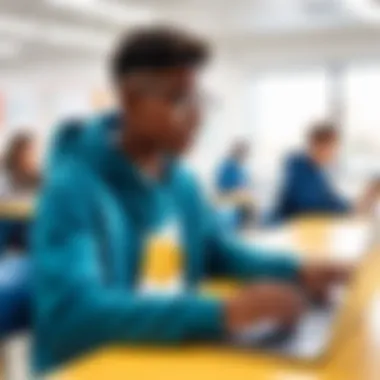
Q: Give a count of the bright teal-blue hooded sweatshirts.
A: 1